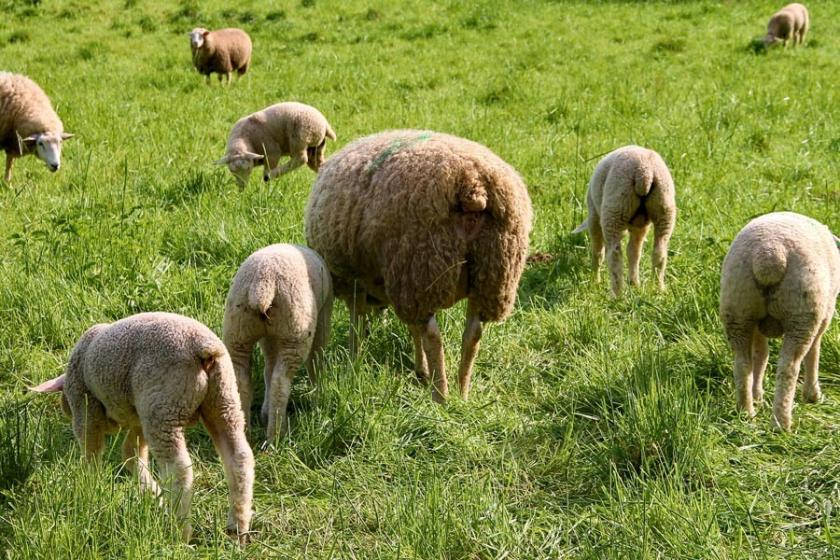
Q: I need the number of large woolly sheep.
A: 3